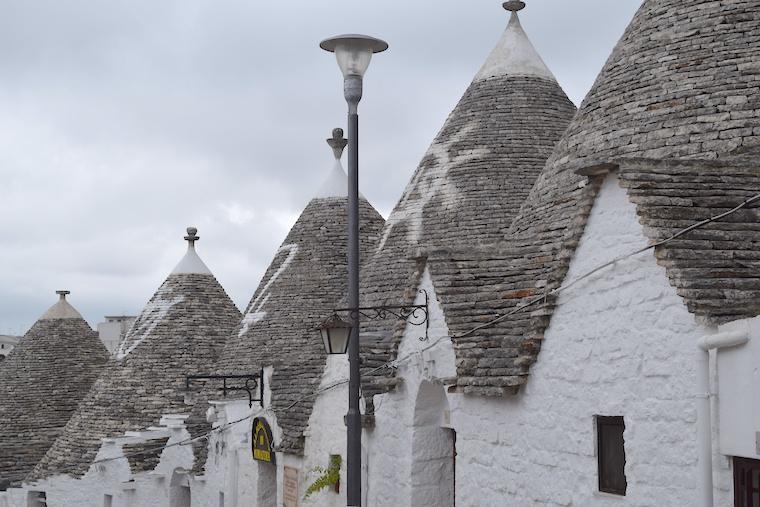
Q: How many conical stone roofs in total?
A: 5